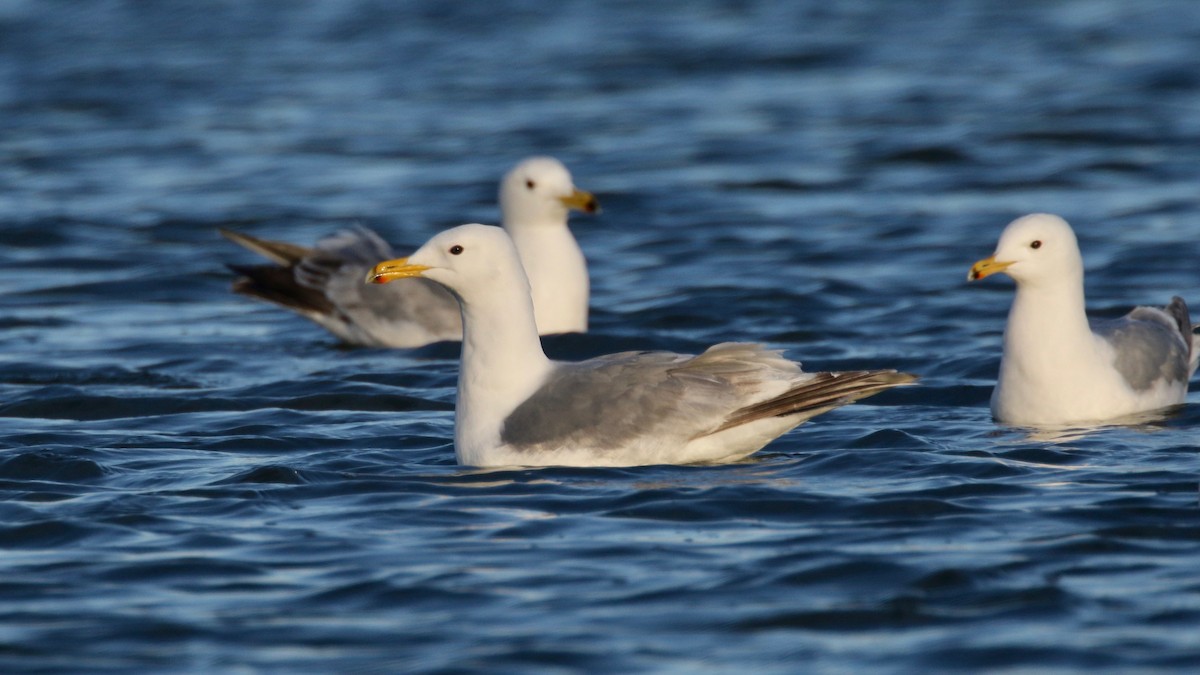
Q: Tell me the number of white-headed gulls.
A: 3